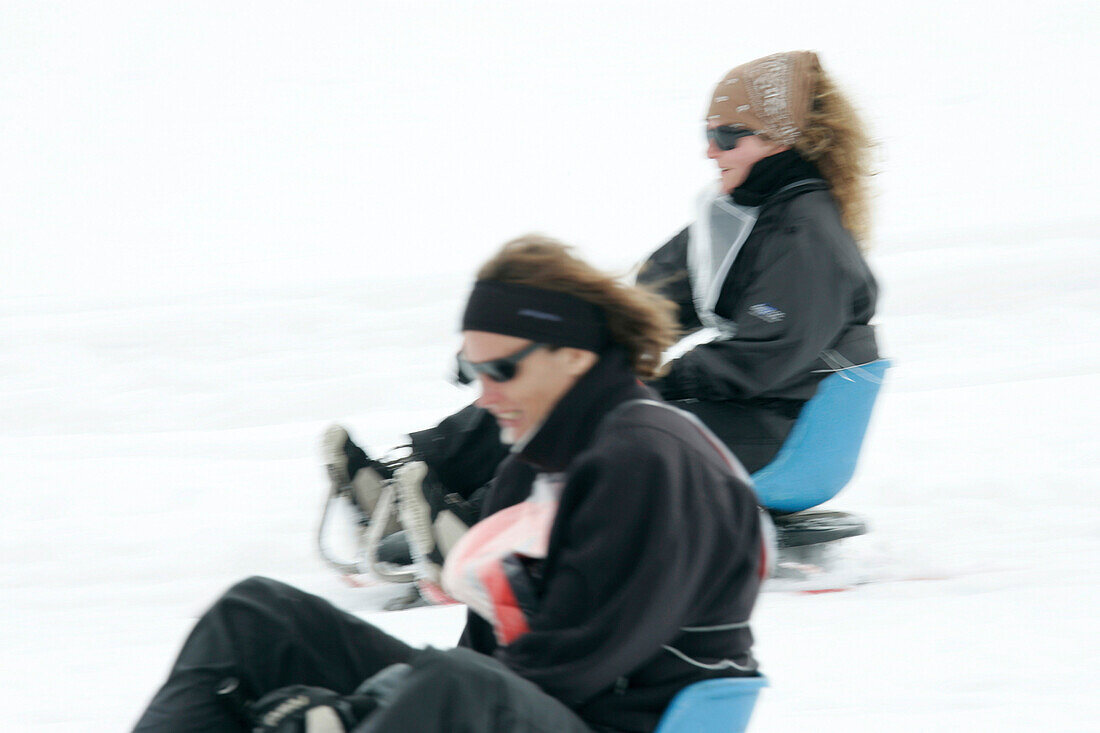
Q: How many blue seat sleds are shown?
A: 2